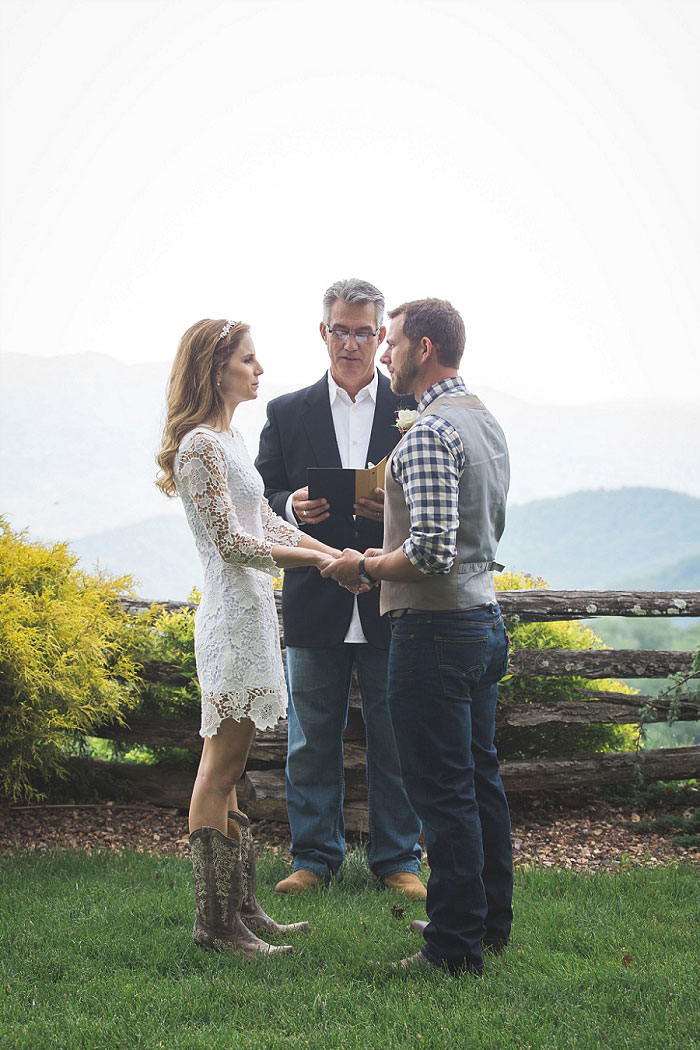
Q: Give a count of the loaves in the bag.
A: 0